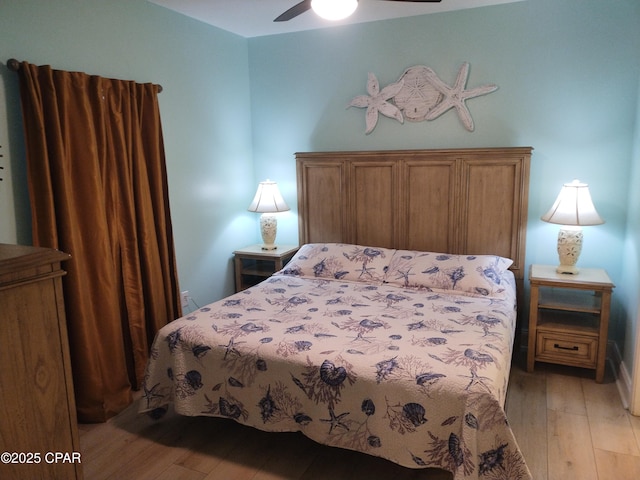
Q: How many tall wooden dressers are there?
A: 1